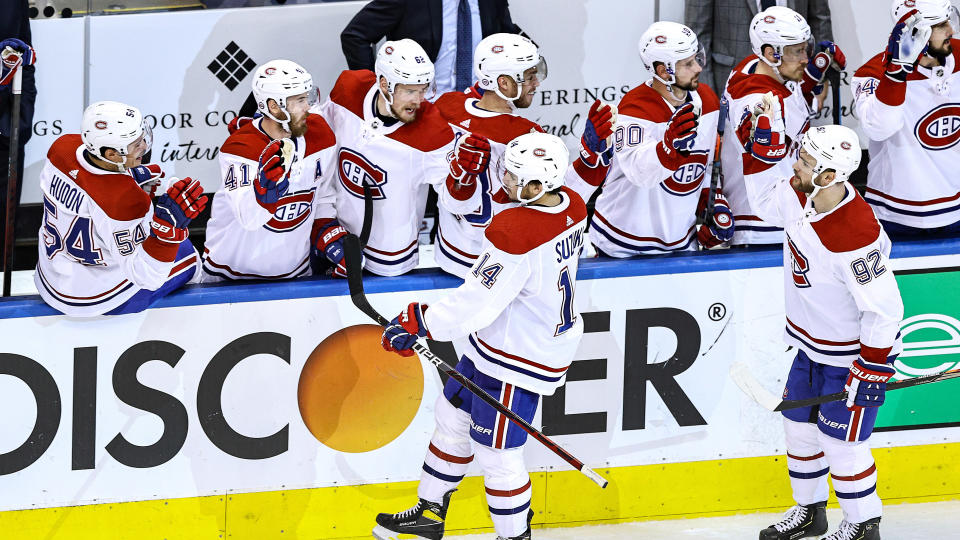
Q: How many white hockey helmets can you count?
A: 9